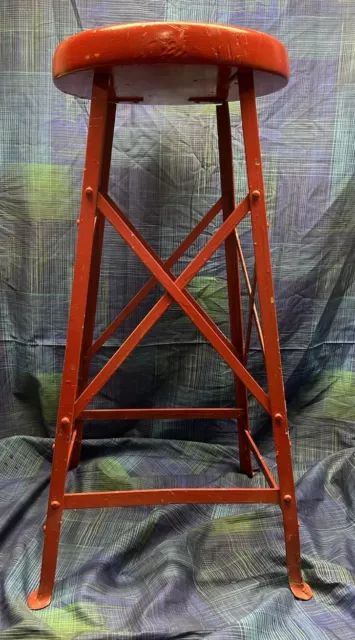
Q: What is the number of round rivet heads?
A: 6